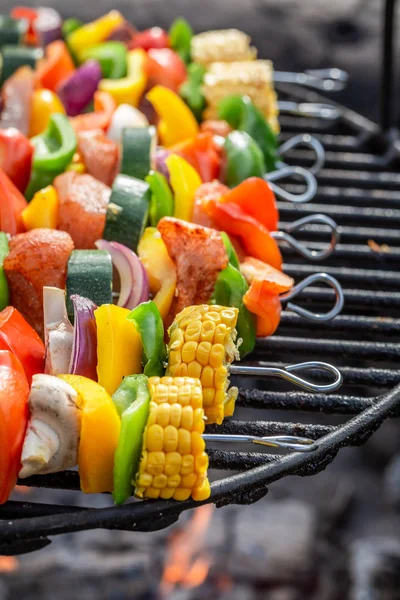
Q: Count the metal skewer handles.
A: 8